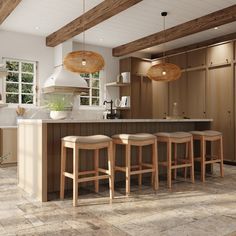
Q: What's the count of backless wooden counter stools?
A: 4